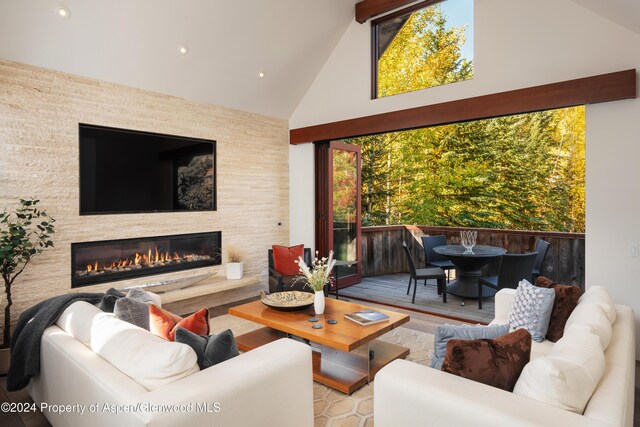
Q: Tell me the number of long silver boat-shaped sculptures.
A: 1